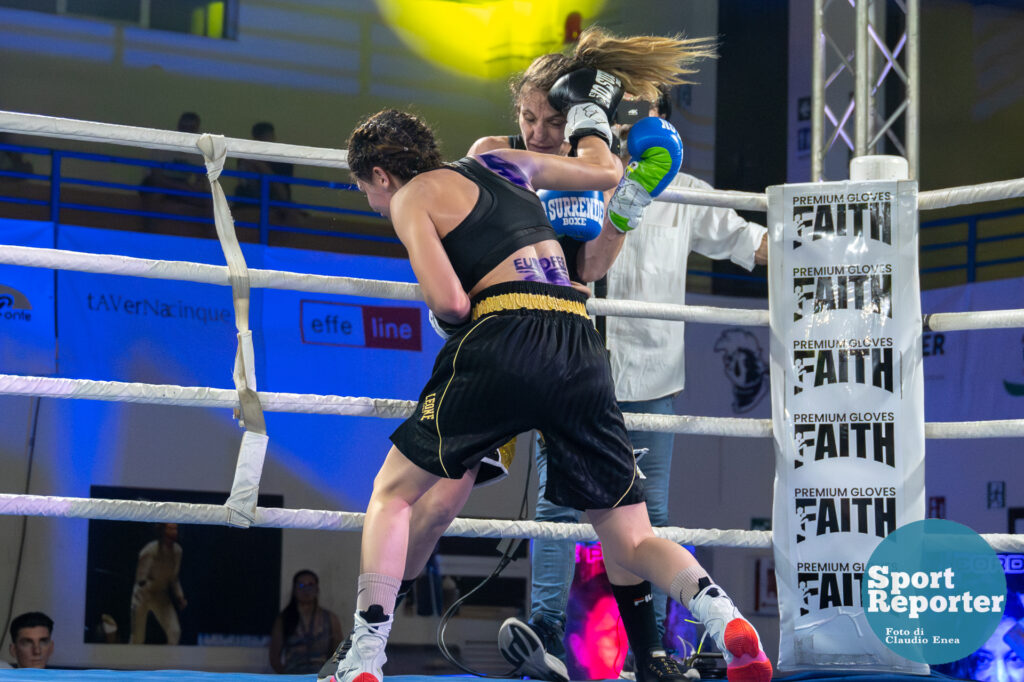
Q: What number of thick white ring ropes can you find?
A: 4